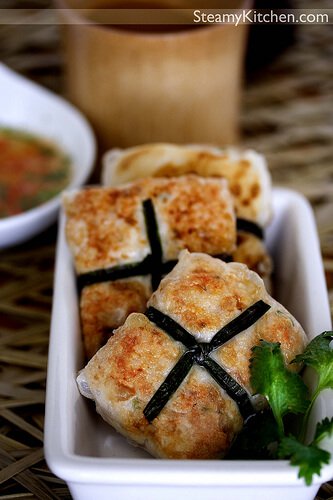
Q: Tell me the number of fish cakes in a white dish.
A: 3